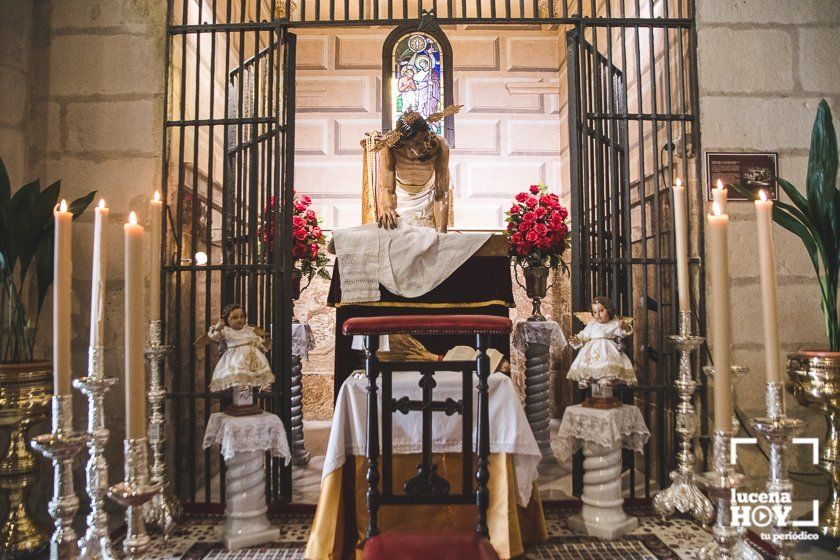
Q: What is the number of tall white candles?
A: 8